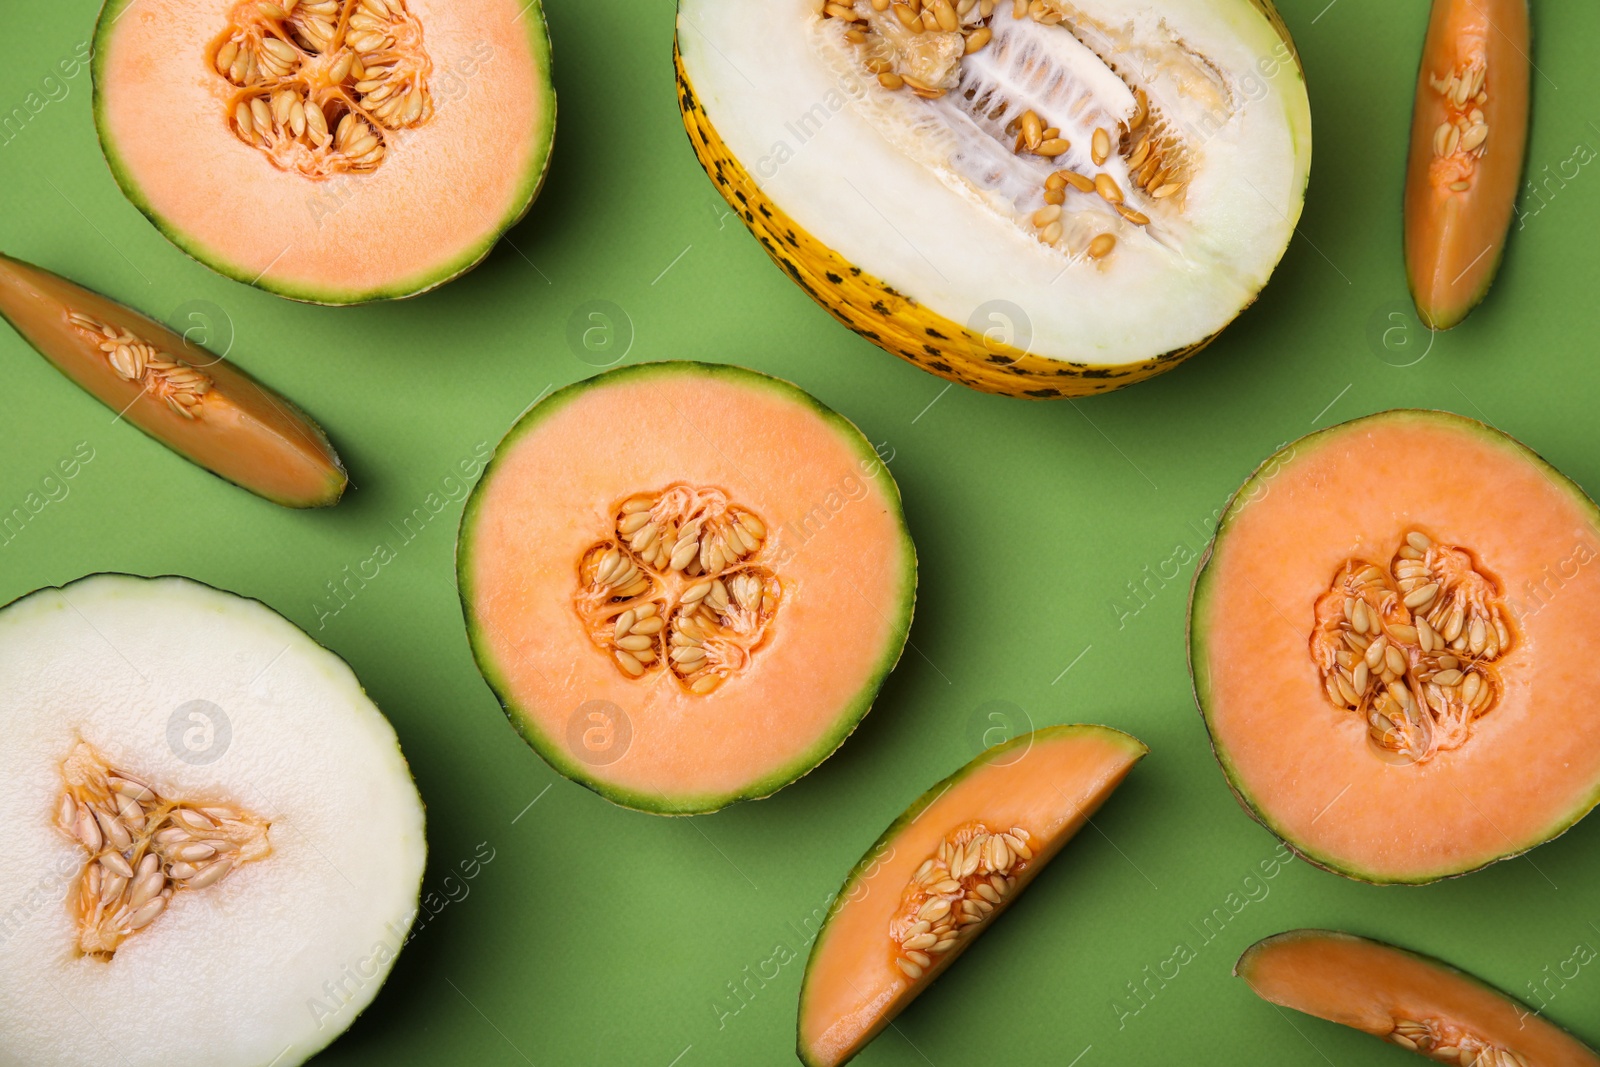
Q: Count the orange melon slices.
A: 4